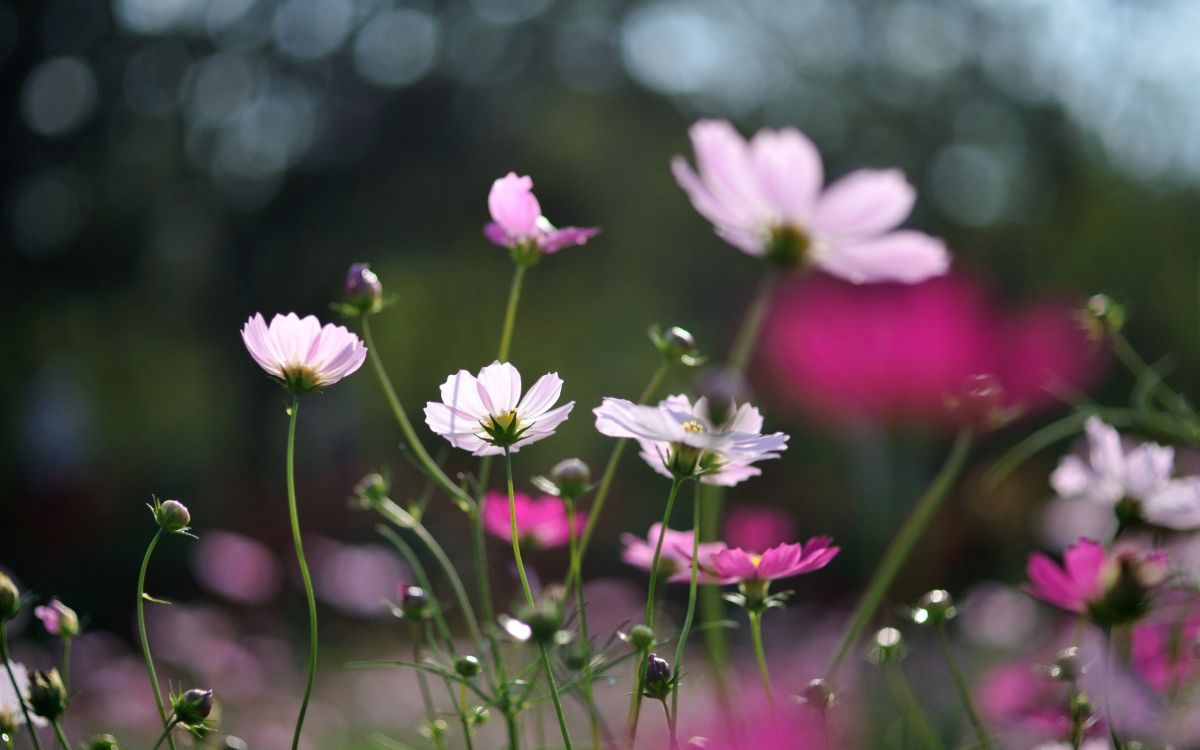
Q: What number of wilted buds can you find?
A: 0